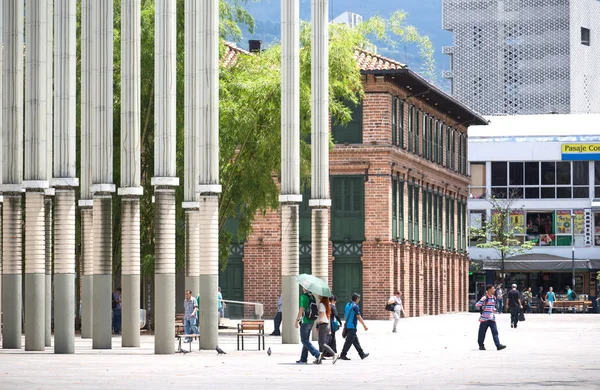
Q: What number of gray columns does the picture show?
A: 12